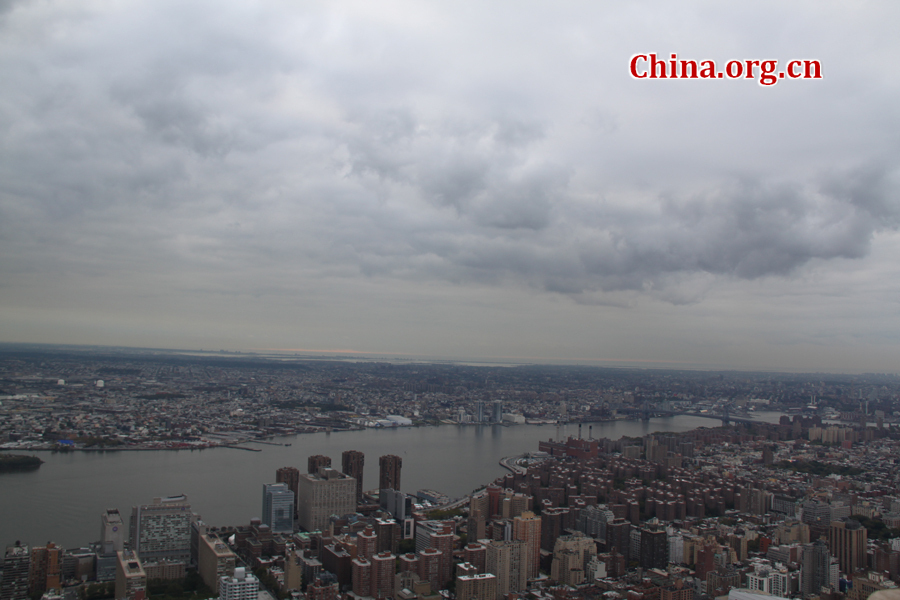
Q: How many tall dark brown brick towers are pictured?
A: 4